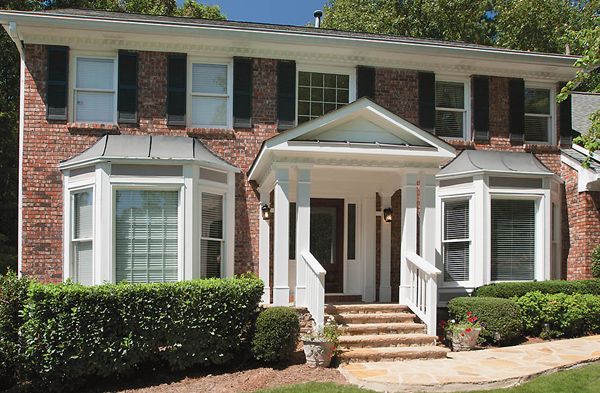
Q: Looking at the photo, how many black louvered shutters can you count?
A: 10